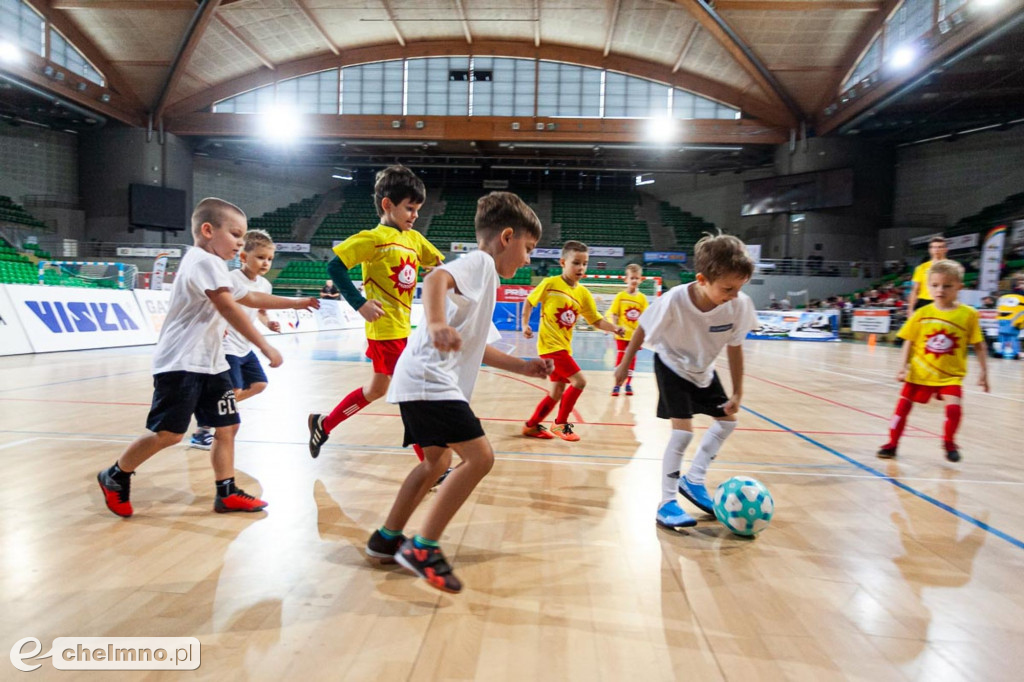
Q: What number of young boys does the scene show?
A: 8